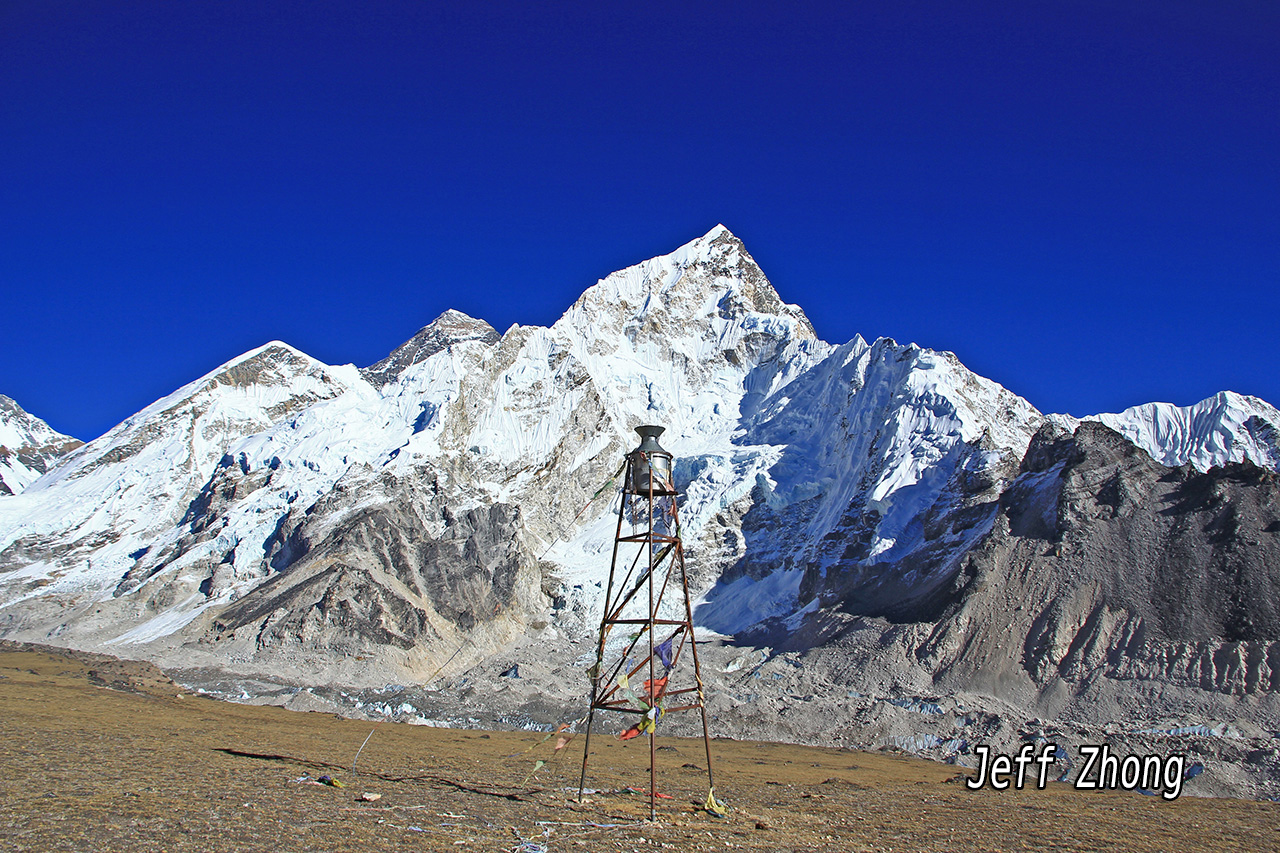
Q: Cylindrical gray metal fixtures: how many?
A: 1